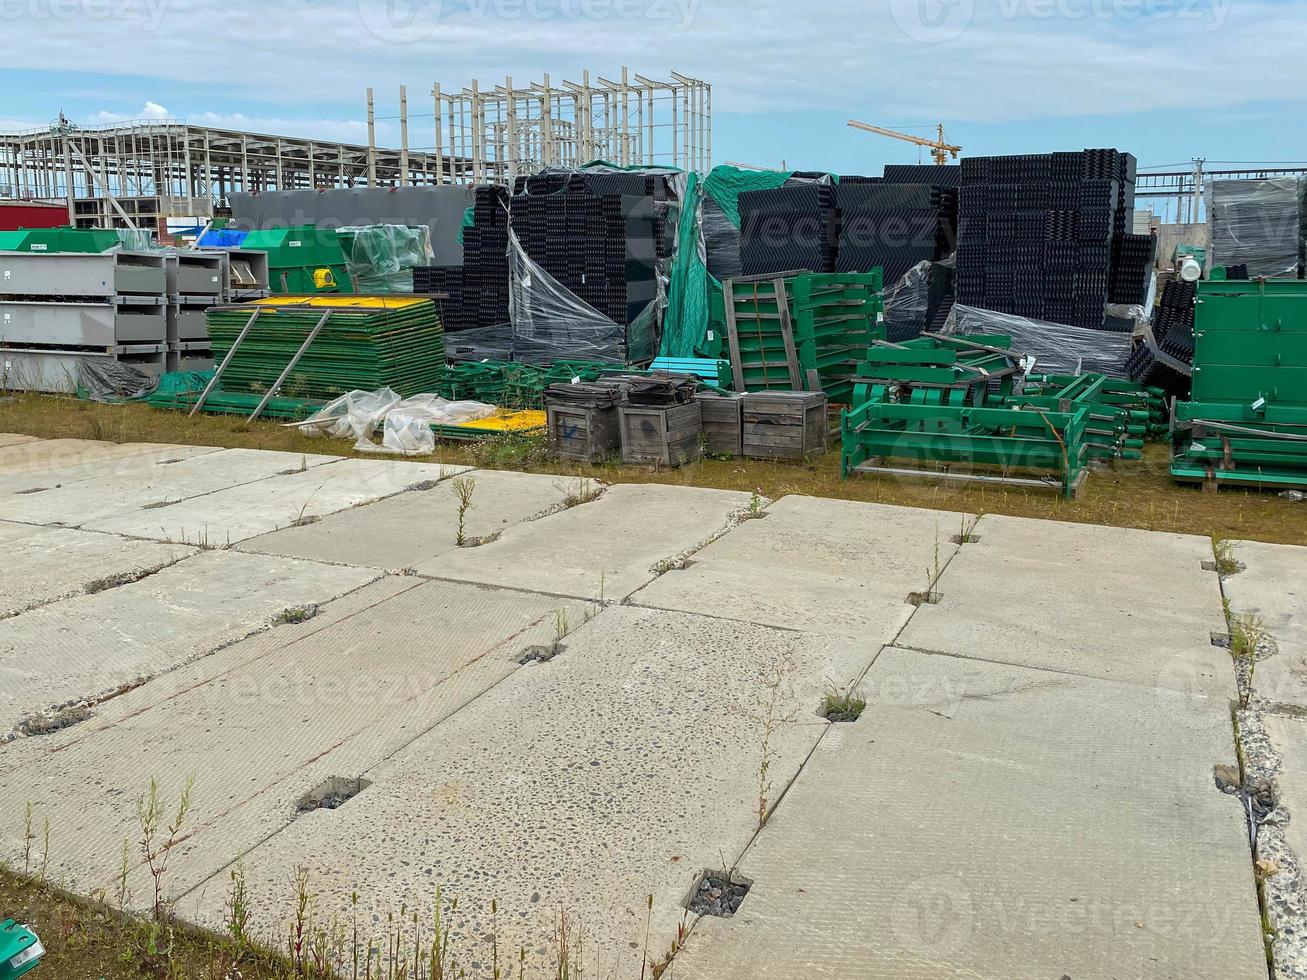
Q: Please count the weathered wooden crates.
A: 4